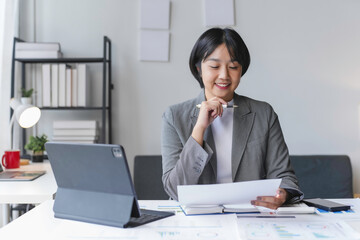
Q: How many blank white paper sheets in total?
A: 4